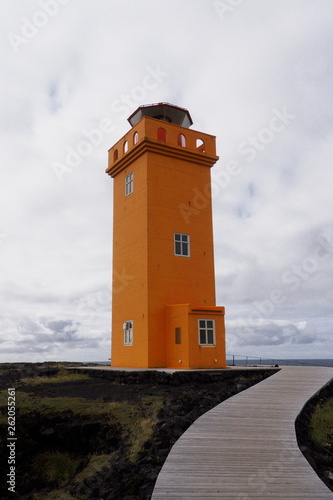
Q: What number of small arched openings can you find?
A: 6